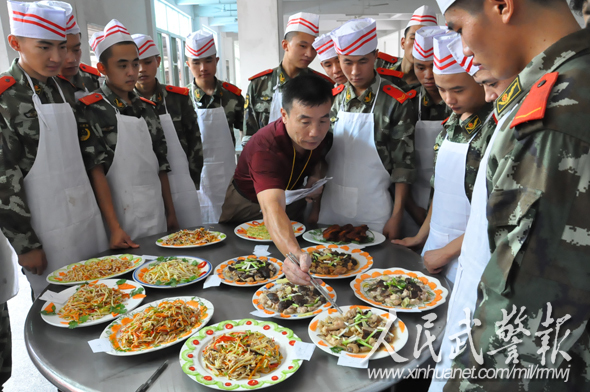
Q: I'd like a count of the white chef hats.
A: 13